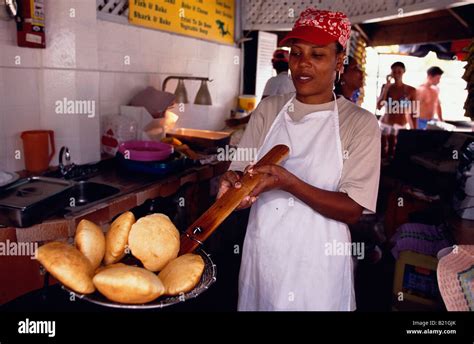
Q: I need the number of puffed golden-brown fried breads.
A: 6